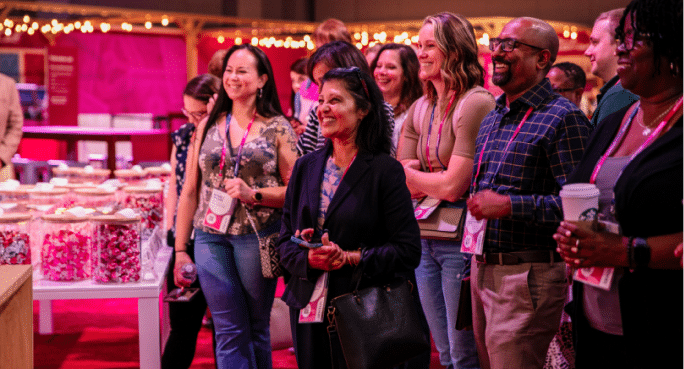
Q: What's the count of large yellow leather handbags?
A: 0